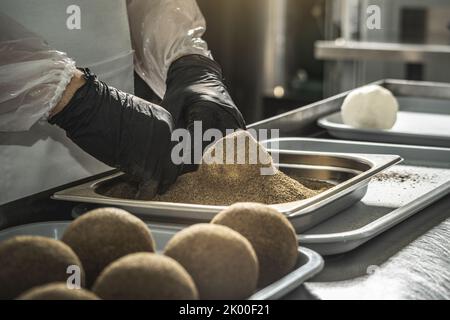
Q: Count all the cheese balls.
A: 7